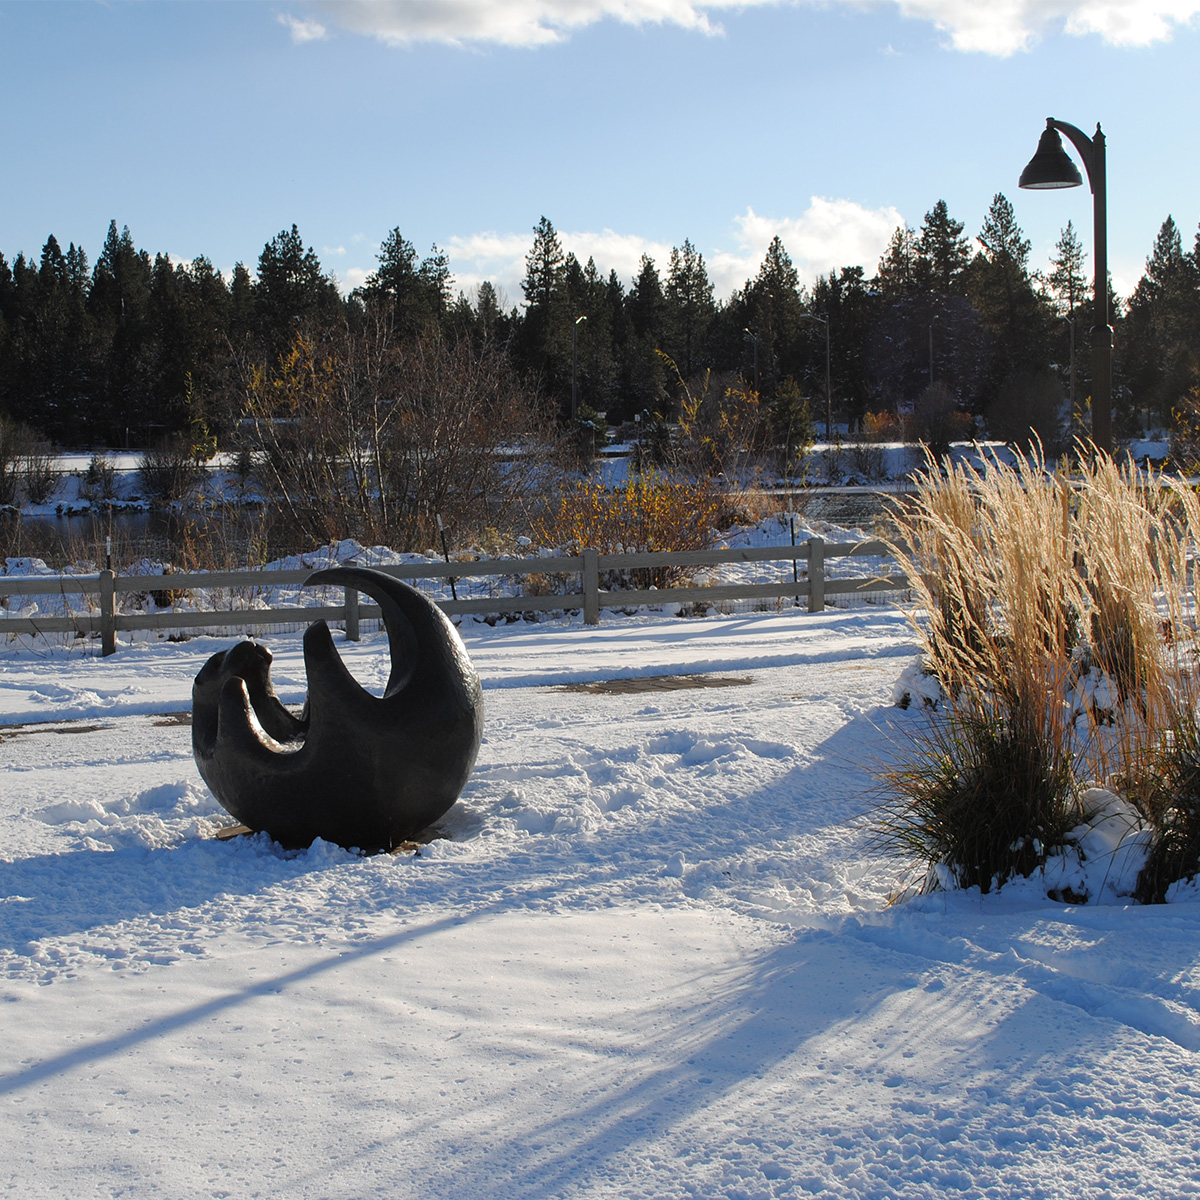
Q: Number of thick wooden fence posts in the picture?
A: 4